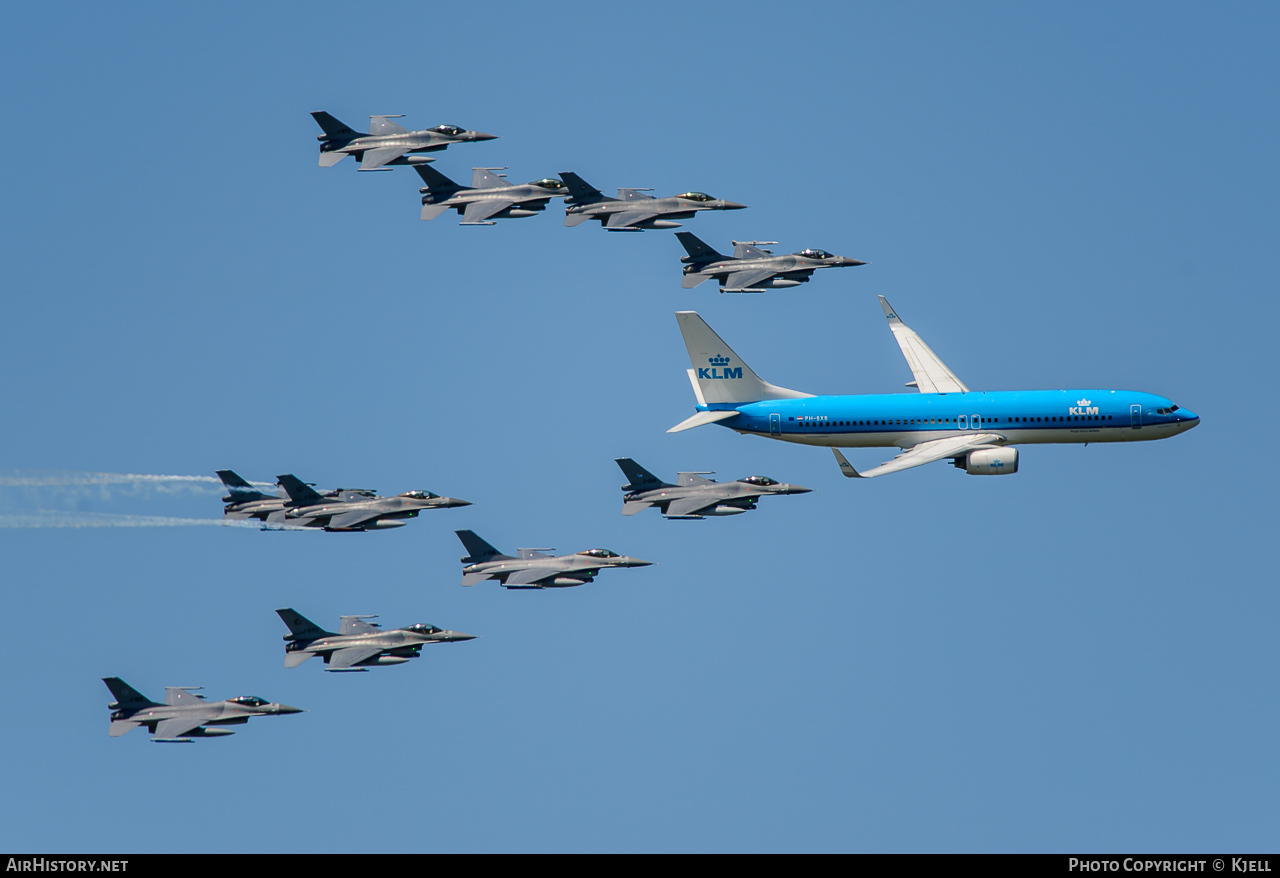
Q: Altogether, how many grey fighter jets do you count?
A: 10